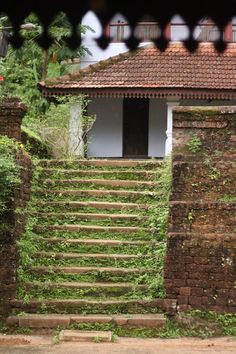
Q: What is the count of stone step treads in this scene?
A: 14